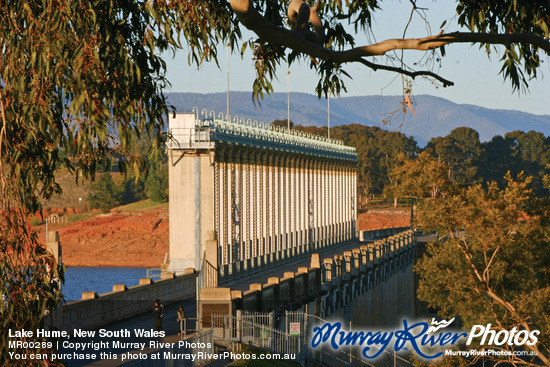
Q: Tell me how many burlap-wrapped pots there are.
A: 0